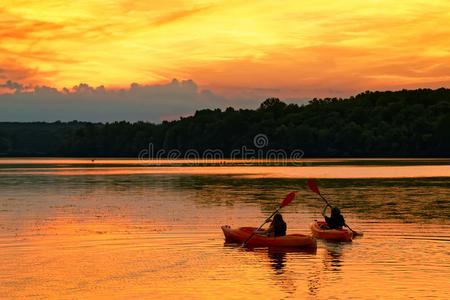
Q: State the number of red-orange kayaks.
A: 2